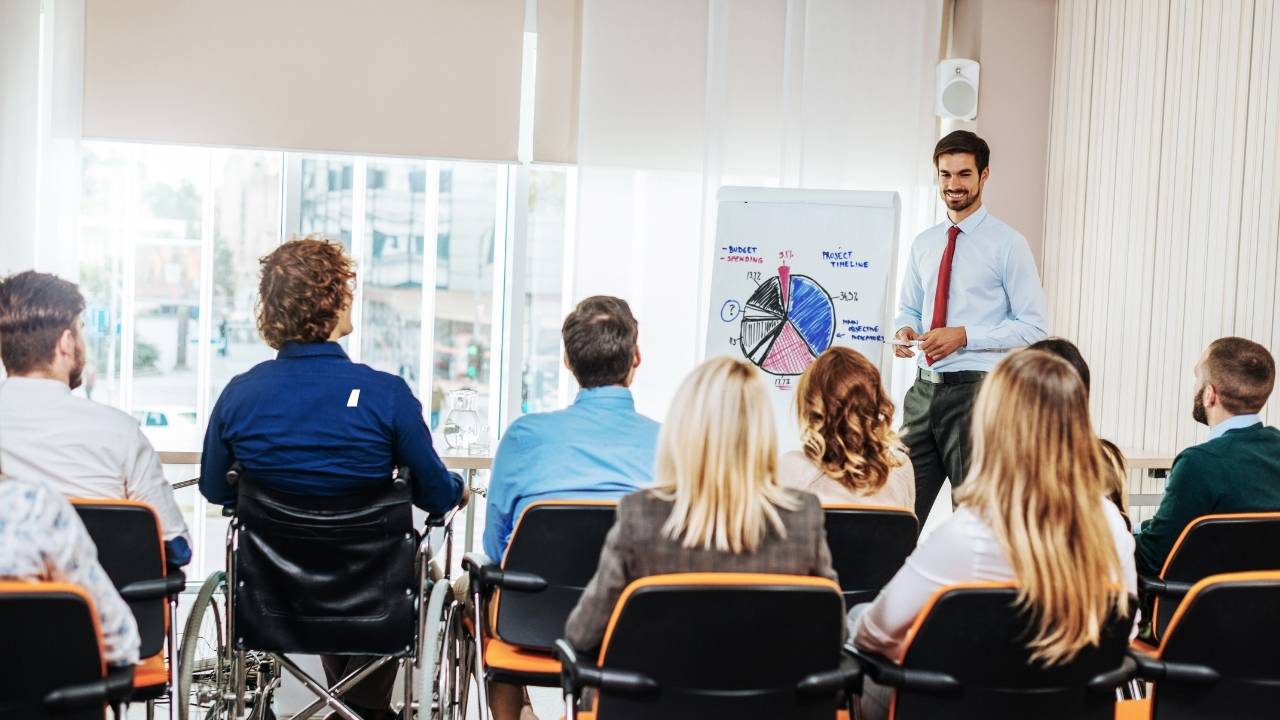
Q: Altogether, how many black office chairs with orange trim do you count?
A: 8